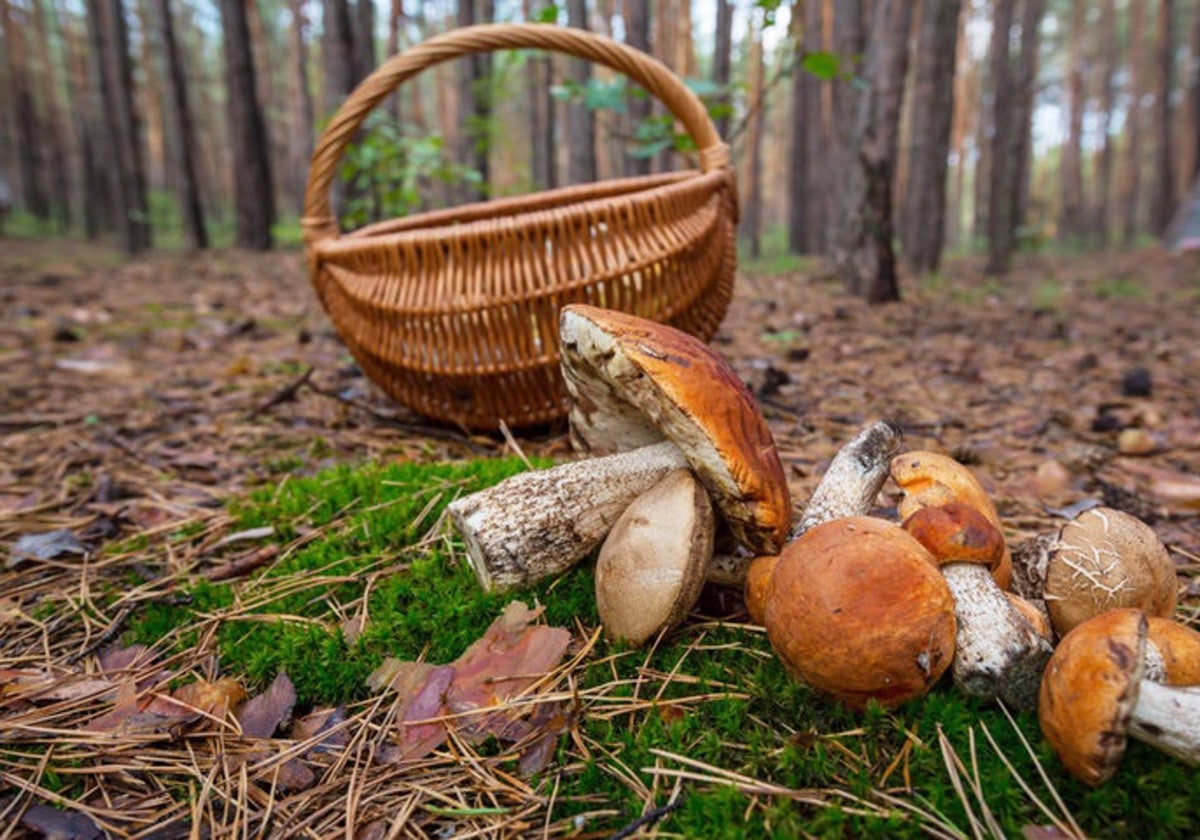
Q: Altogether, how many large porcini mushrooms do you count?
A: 1